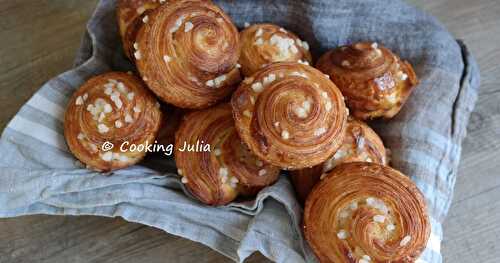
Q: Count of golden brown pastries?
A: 9